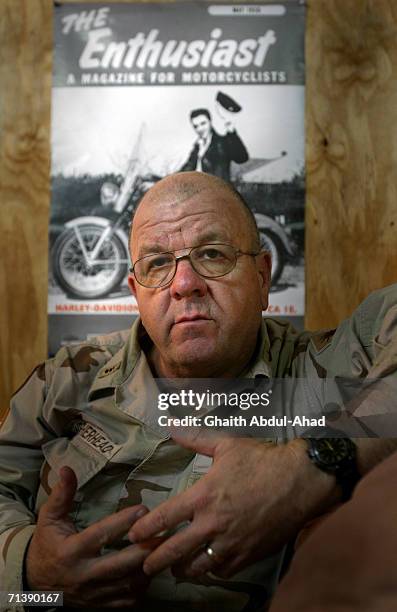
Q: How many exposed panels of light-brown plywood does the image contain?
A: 2